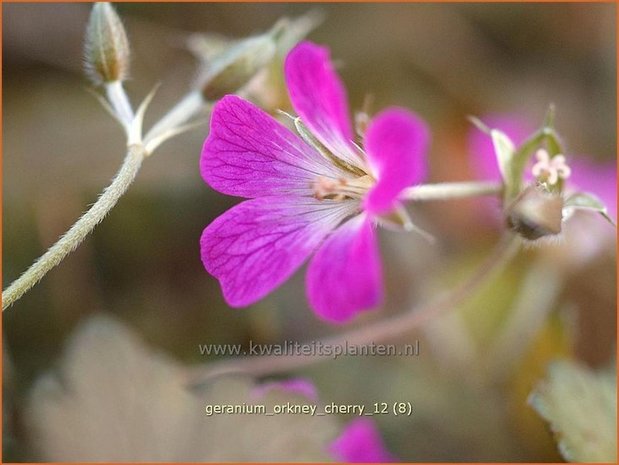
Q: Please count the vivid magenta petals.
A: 5